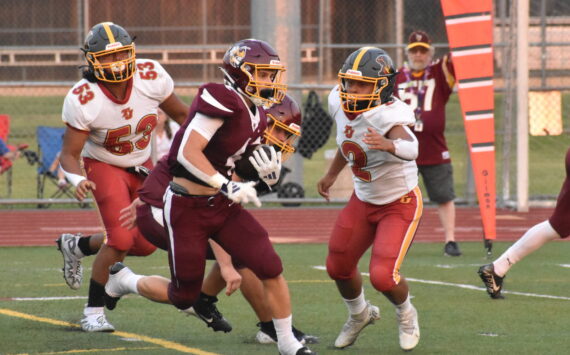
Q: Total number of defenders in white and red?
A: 2